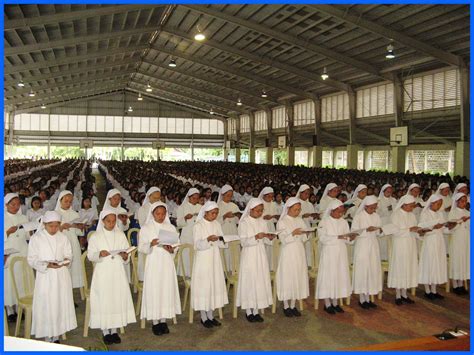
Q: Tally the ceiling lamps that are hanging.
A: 13